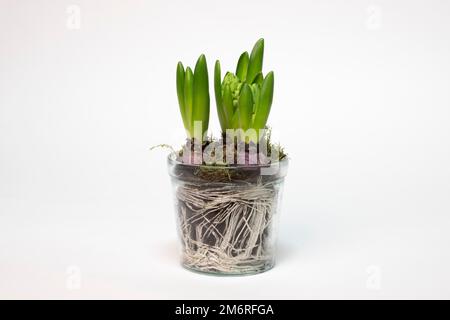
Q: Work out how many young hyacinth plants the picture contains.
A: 3